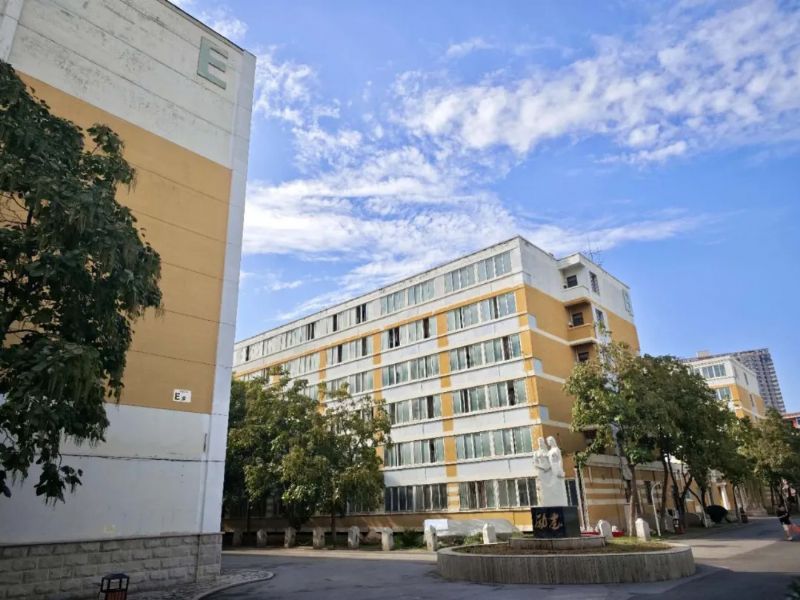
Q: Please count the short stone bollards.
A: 10